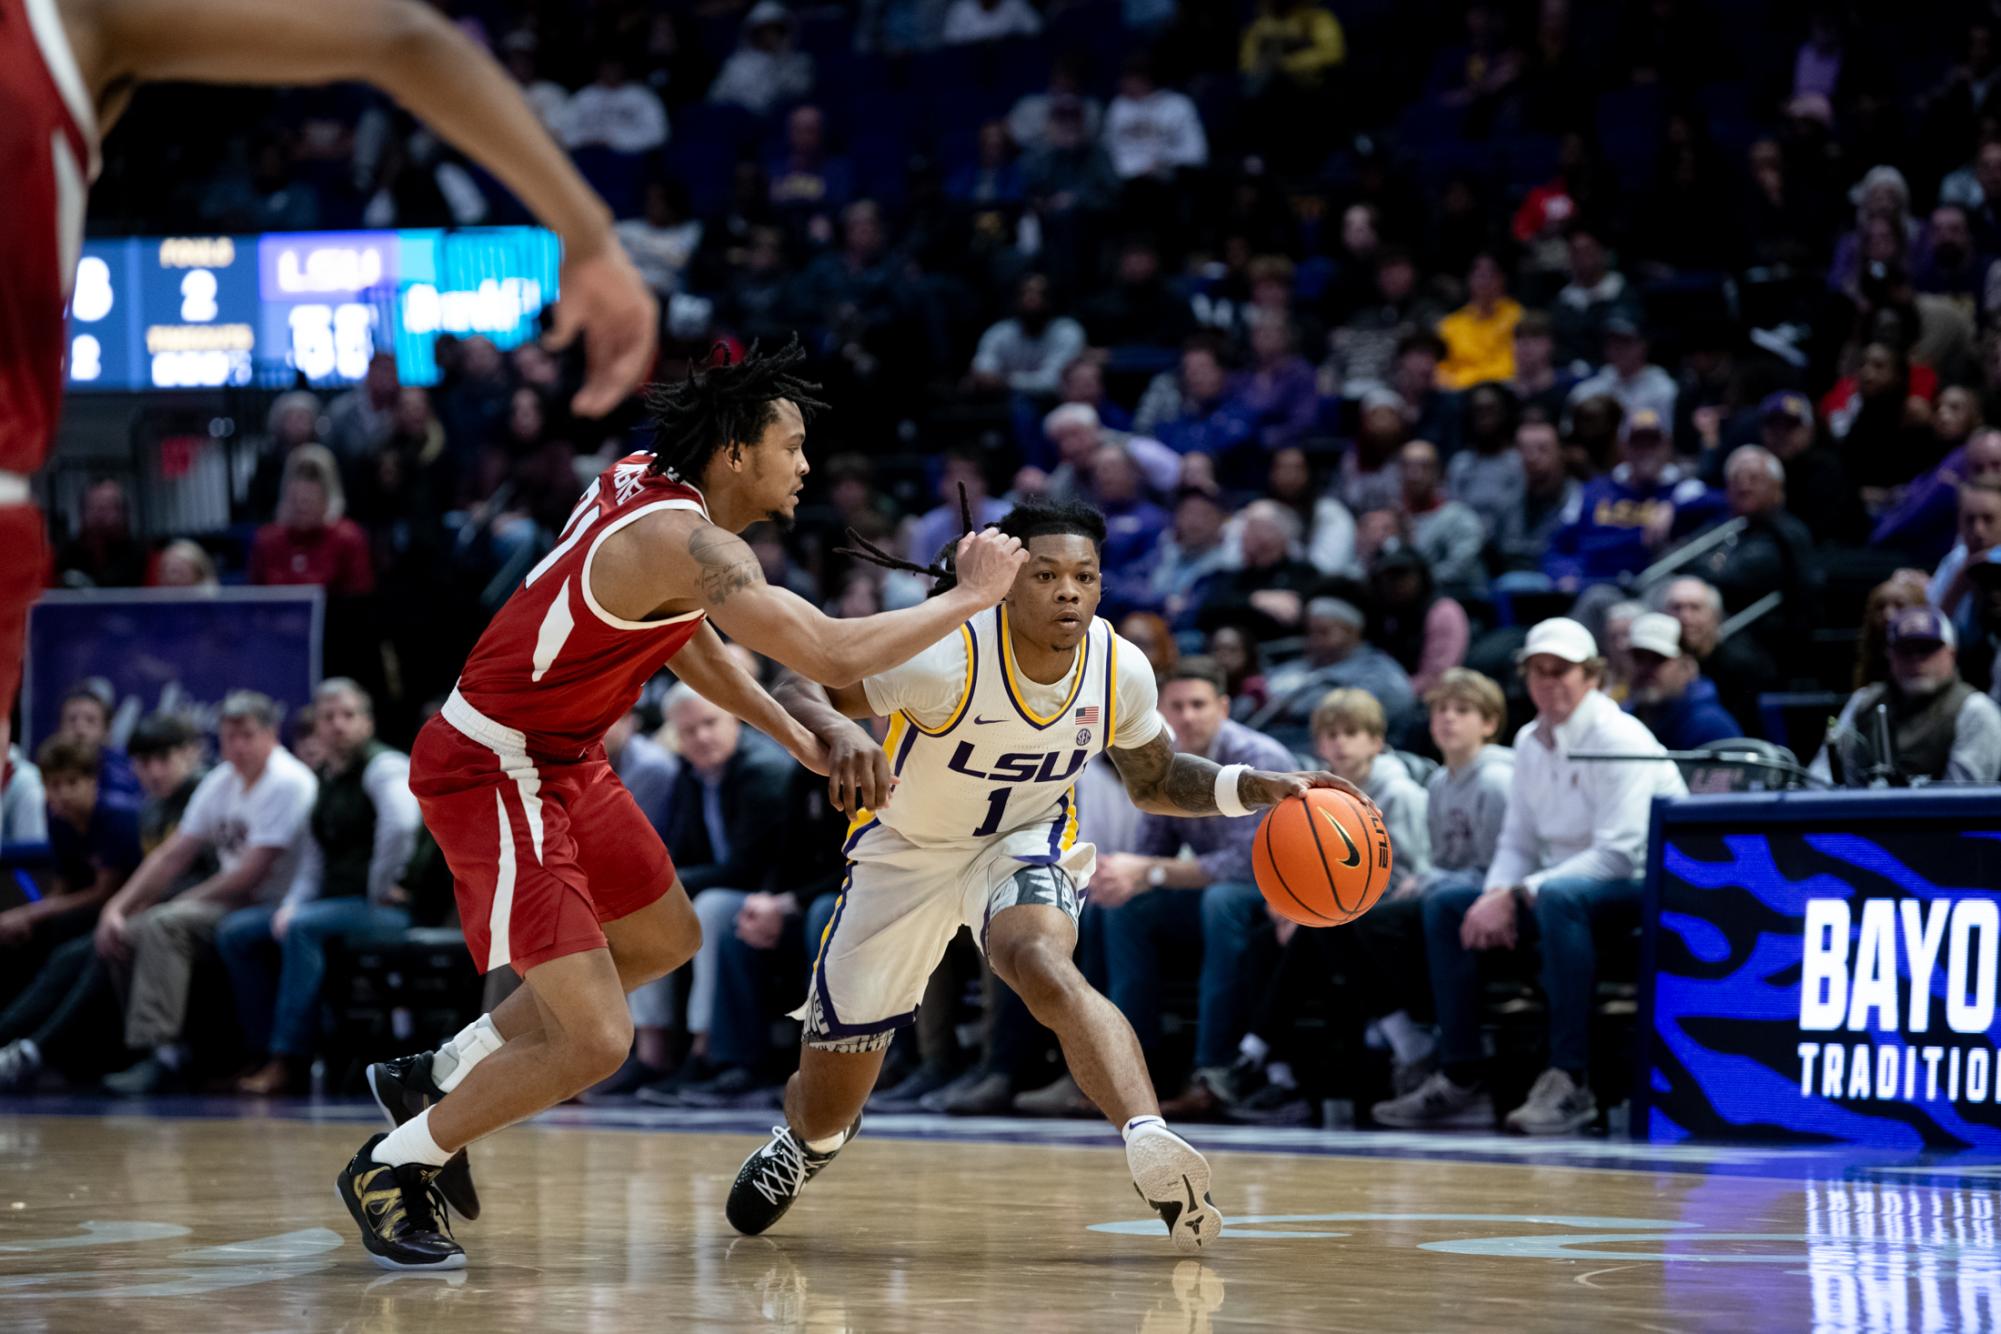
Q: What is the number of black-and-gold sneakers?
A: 2